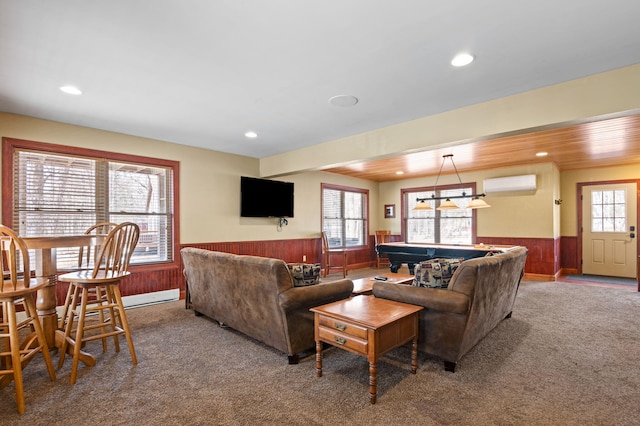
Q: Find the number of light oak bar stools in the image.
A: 3